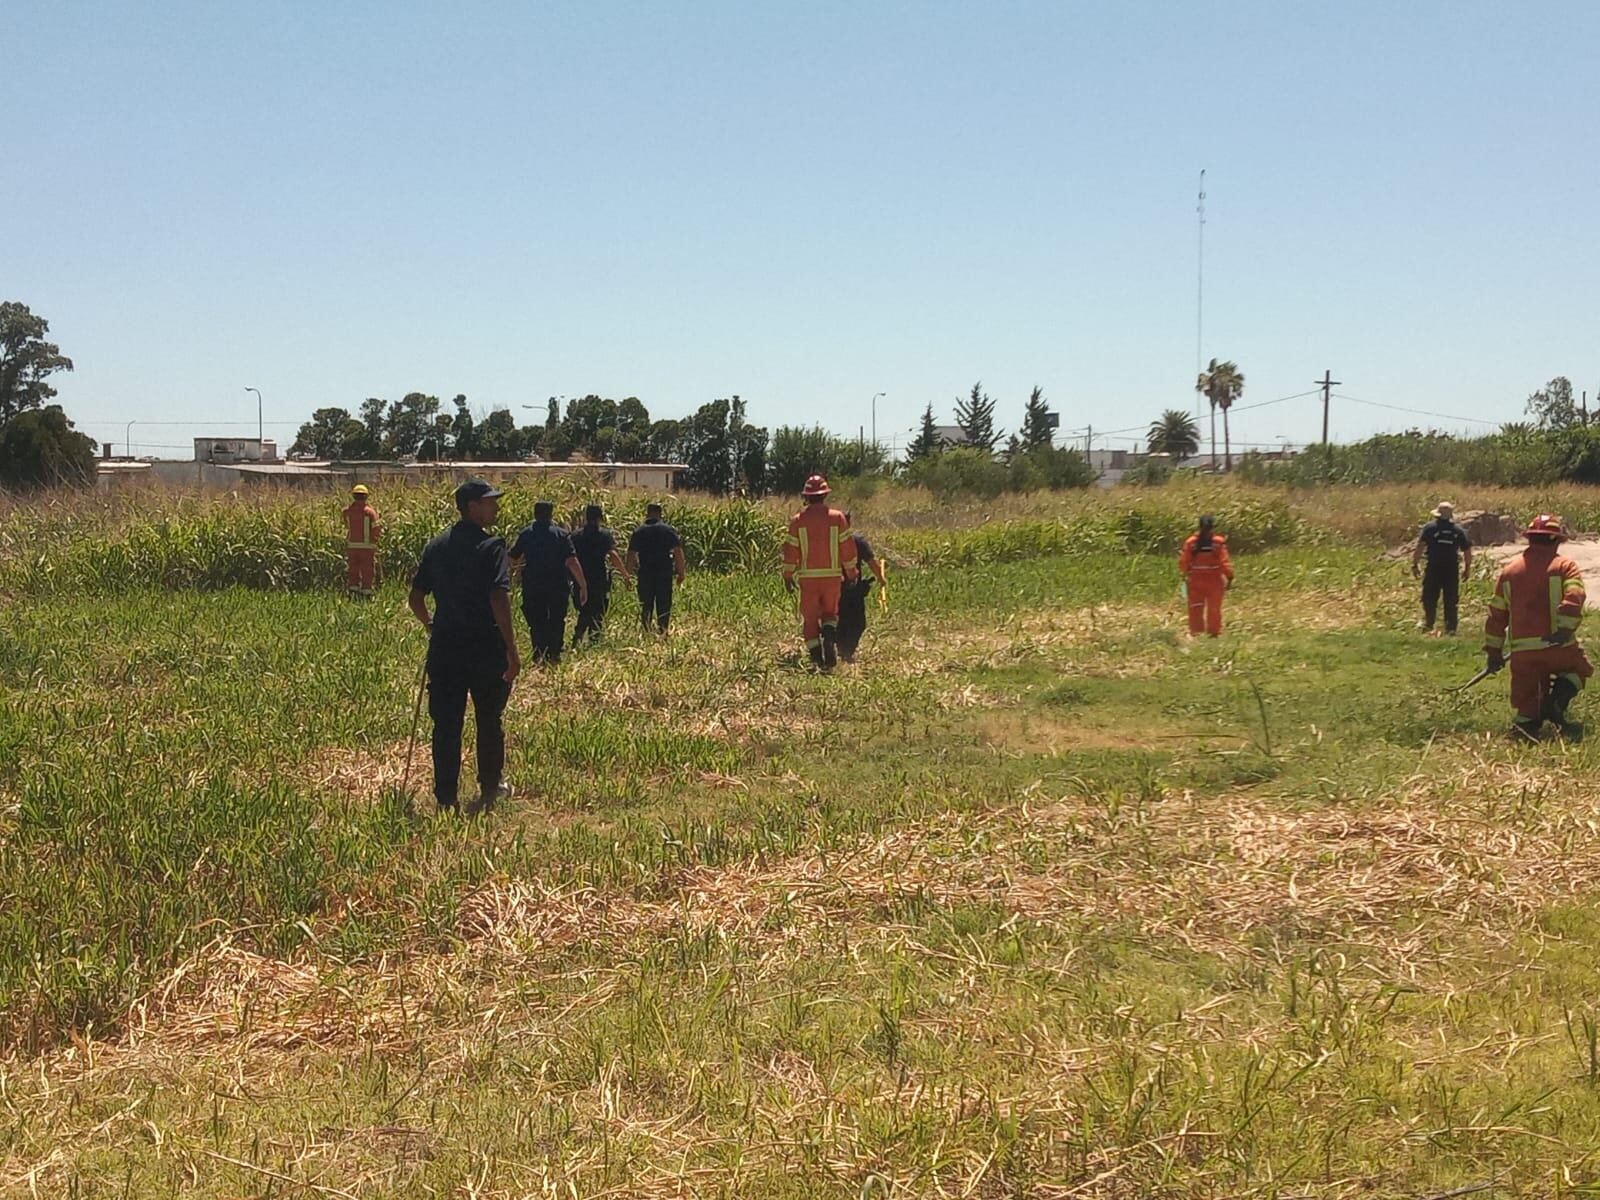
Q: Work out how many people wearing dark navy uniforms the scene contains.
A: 6